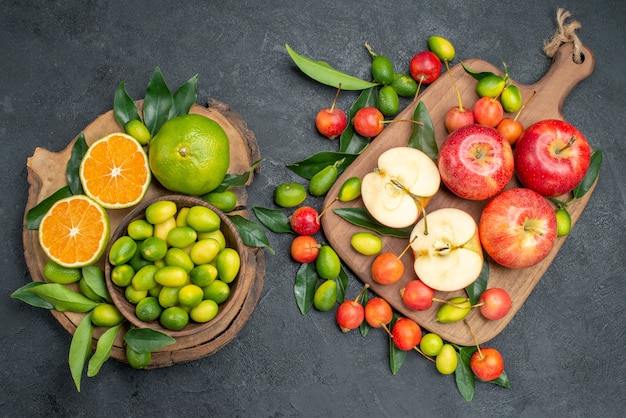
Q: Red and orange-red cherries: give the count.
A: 15